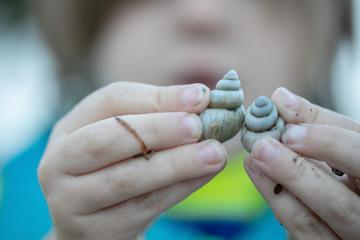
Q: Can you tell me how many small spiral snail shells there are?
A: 2